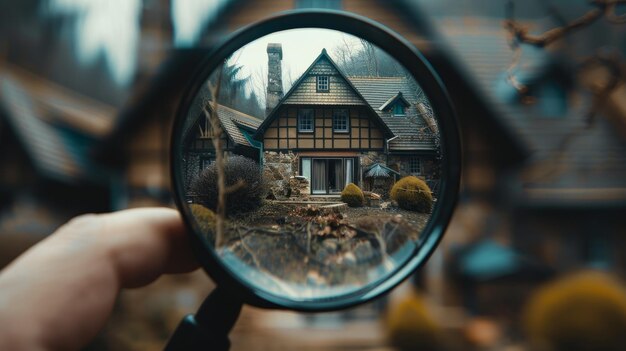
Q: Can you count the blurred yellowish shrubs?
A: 2